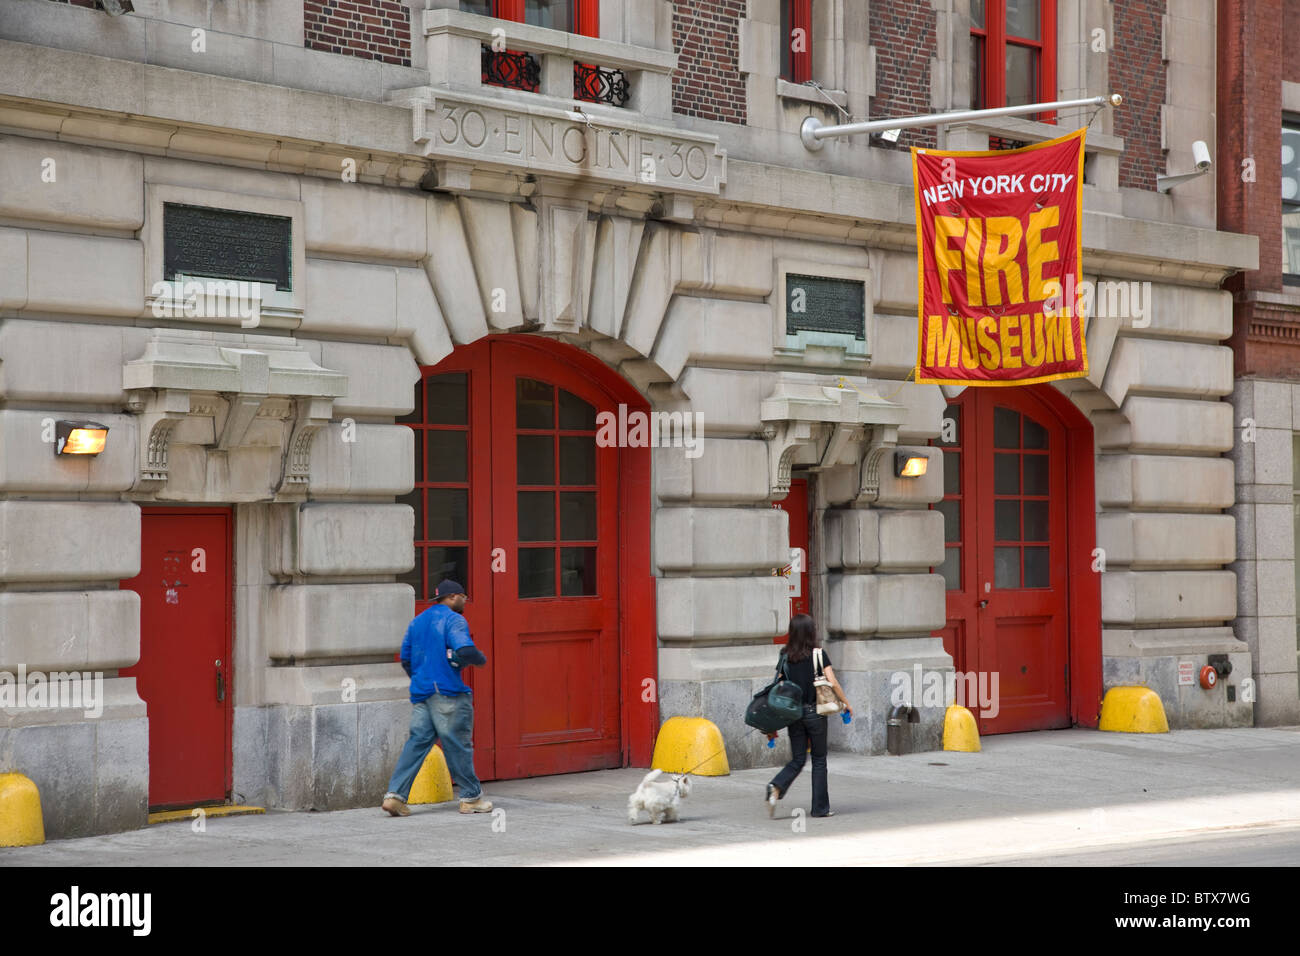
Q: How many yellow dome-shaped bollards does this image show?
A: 5